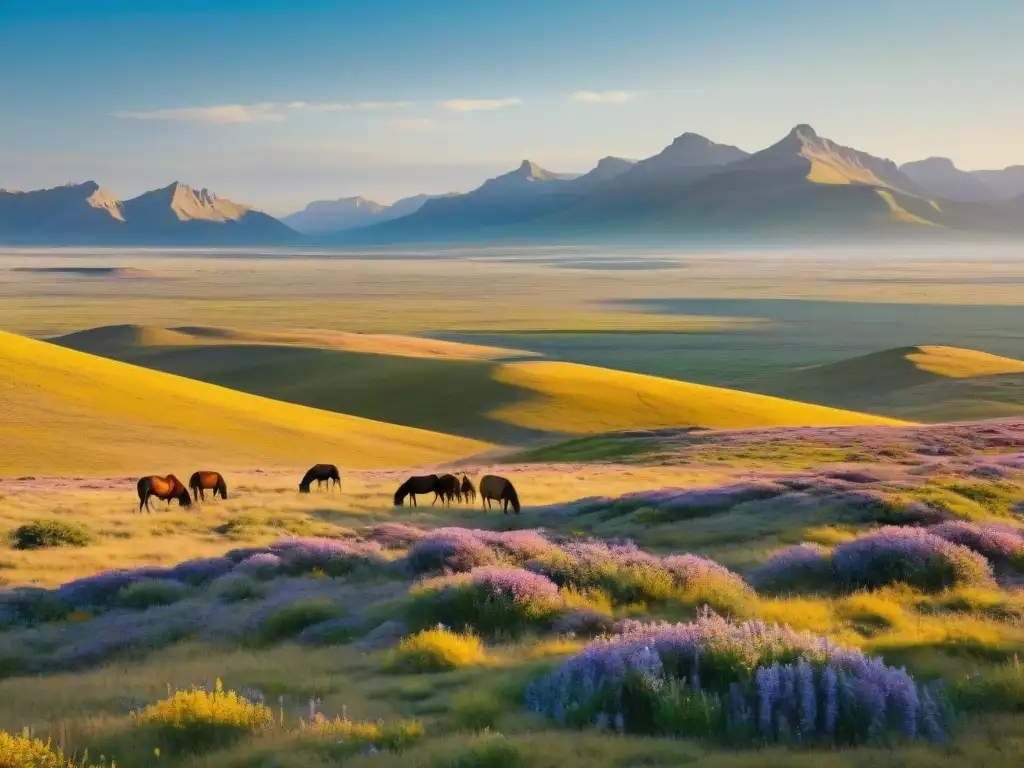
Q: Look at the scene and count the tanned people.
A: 0